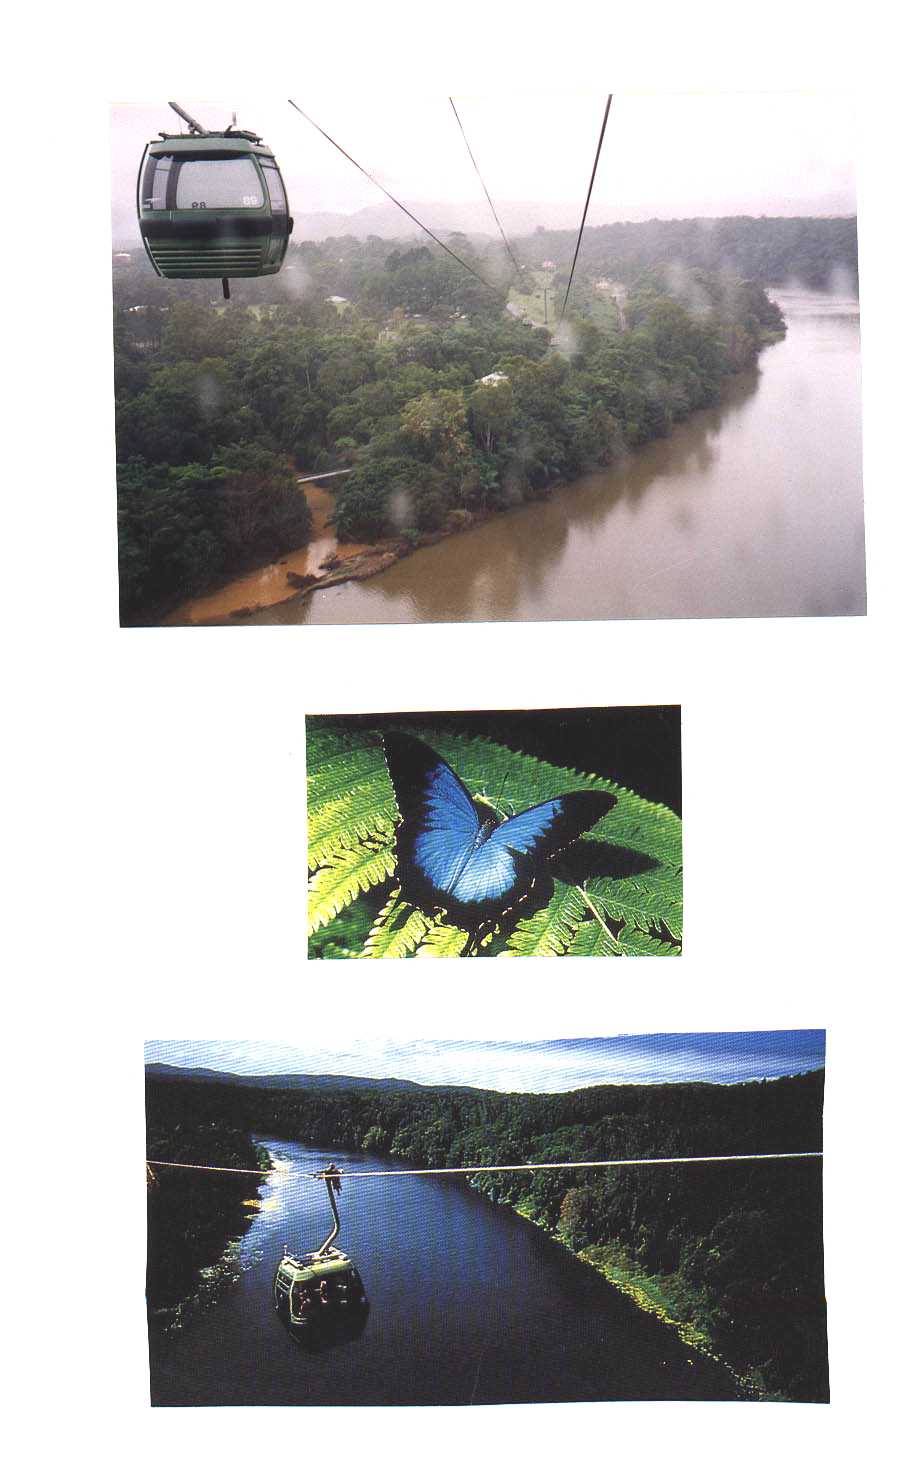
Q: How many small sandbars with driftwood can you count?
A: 1